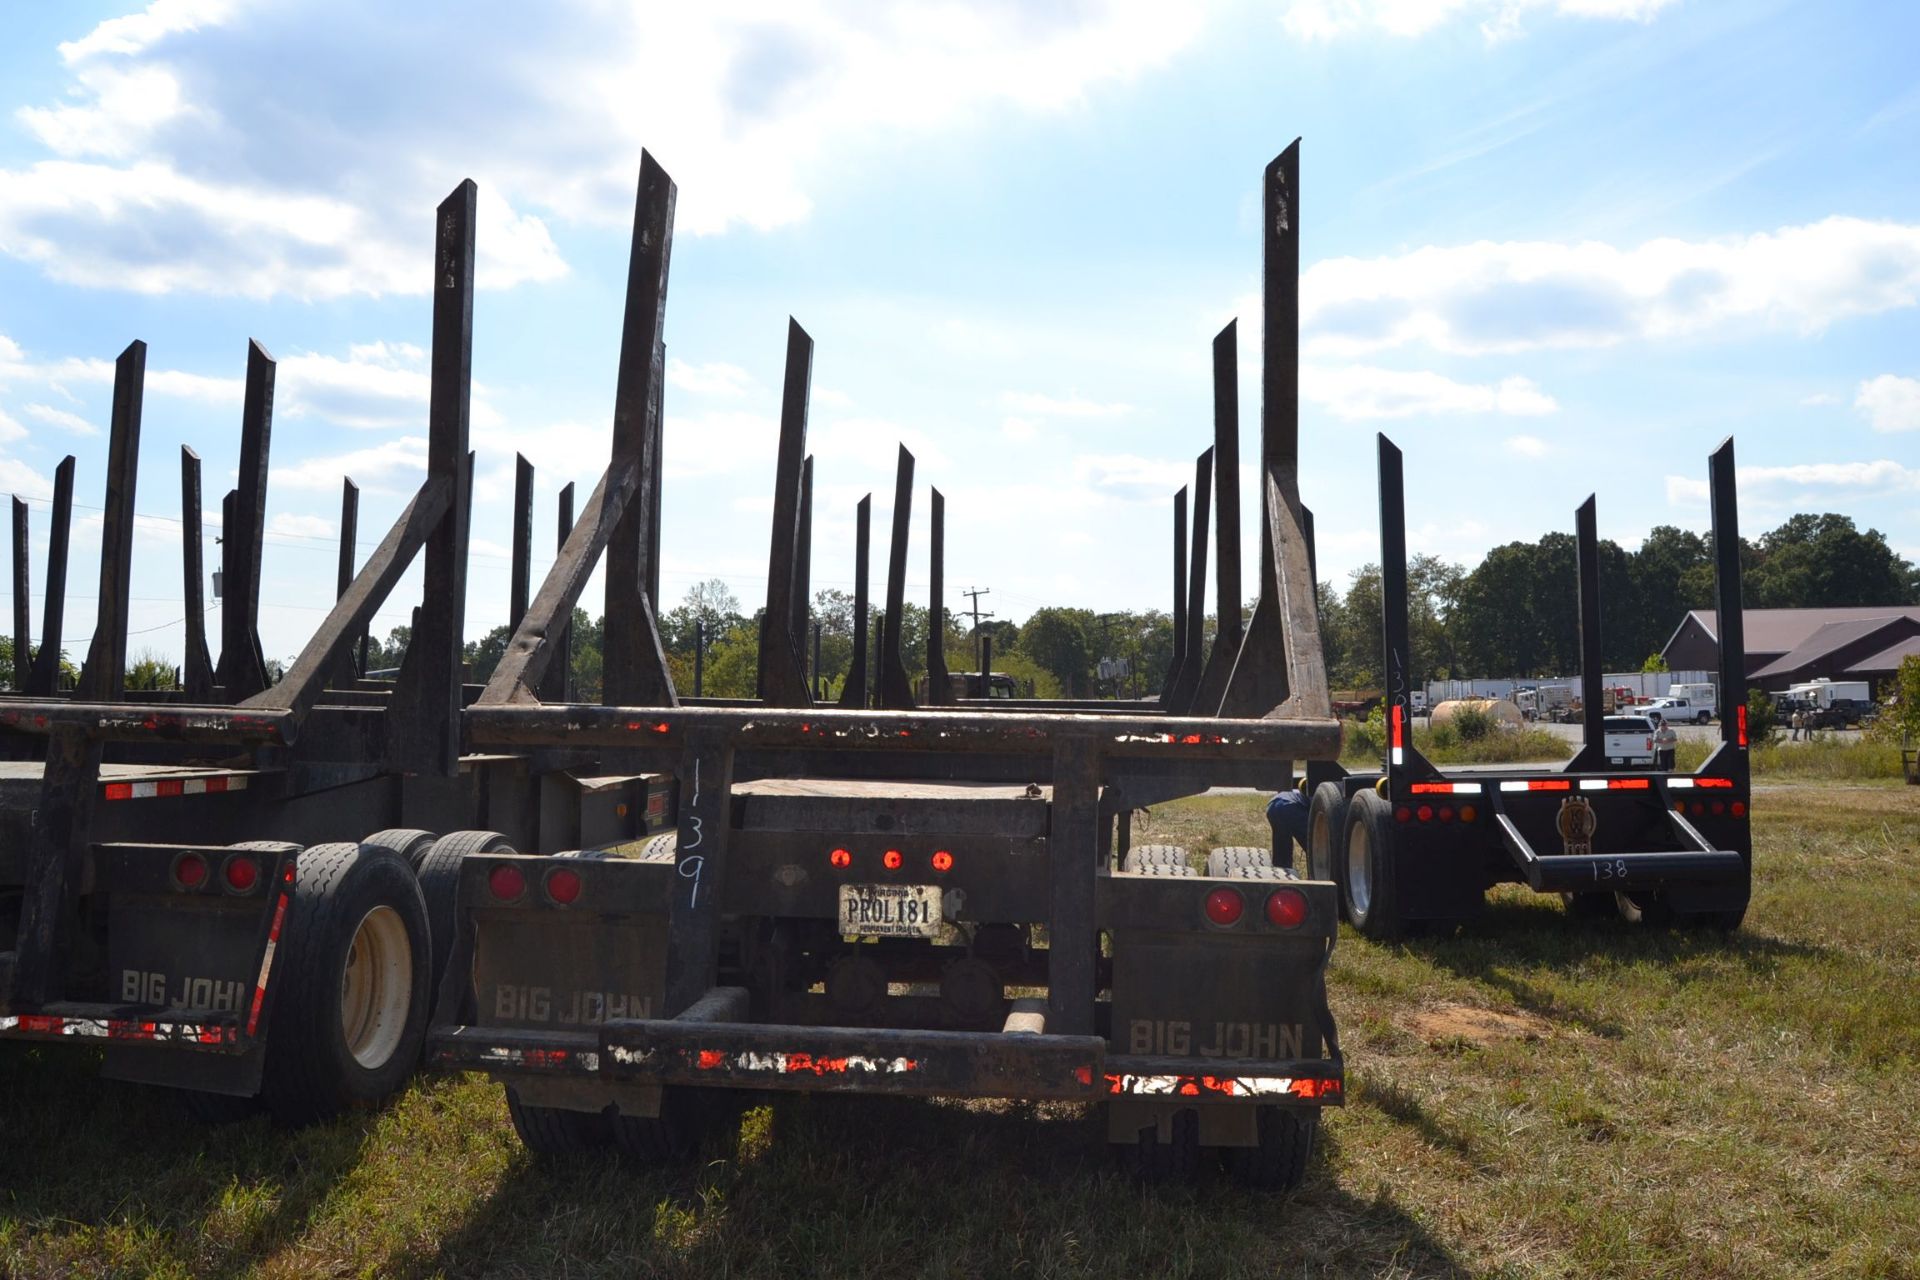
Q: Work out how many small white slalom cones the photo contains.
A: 0